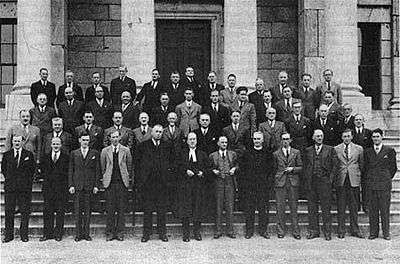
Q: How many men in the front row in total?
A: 12